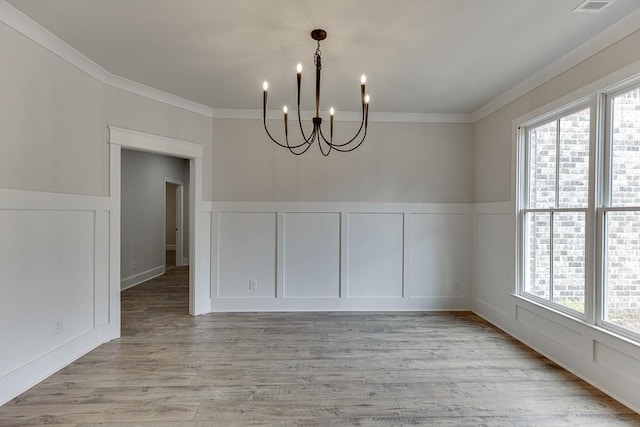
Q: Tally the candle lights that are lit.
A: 6